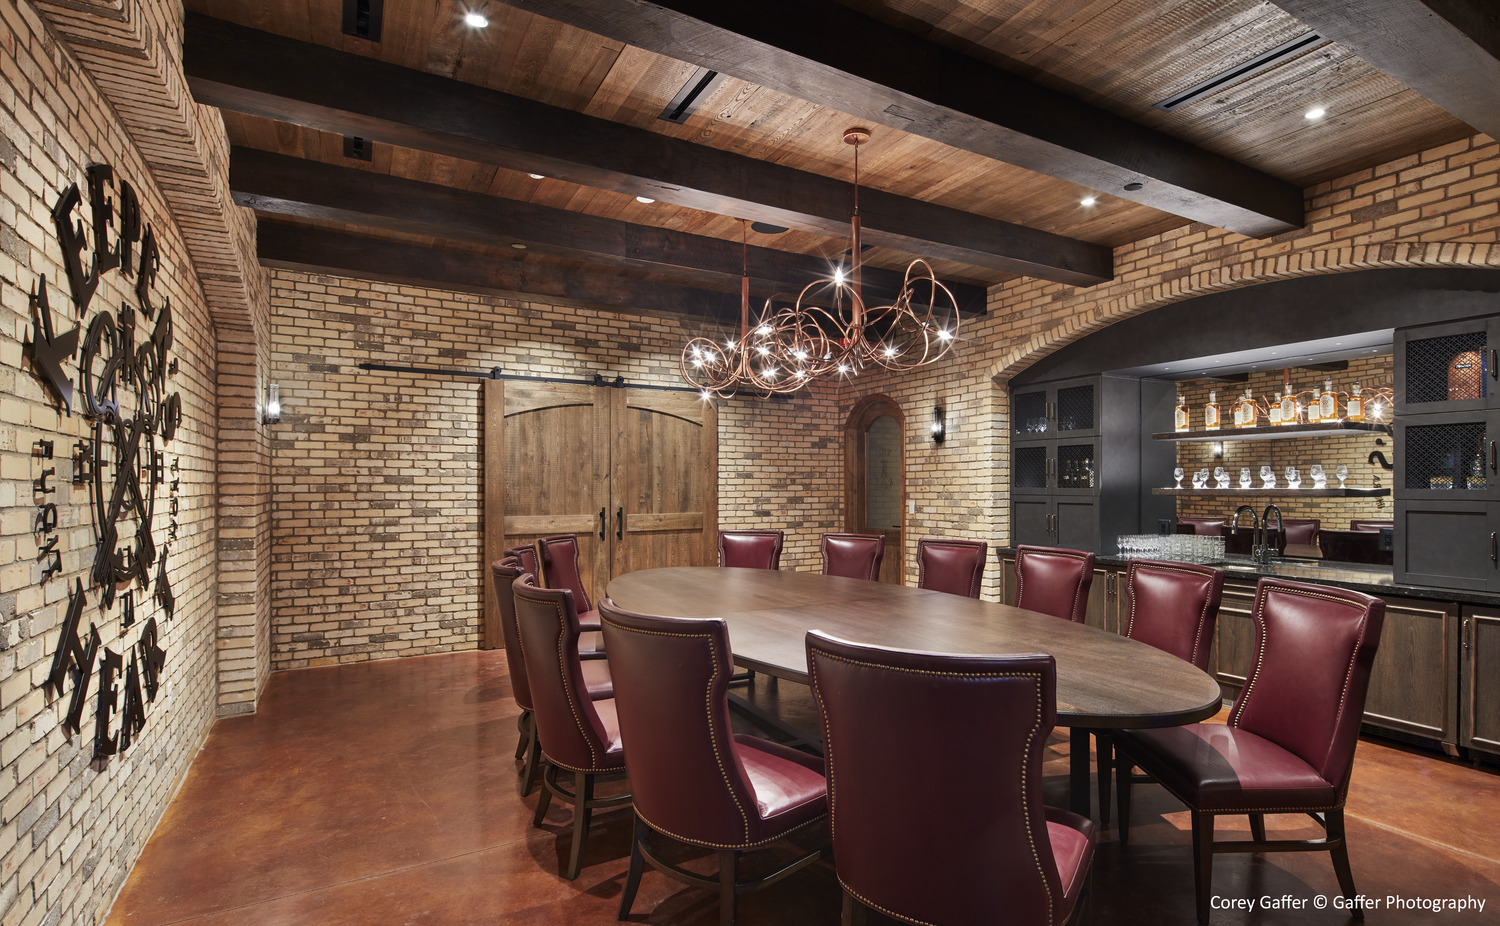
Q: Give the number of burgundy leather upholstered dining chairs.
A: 12